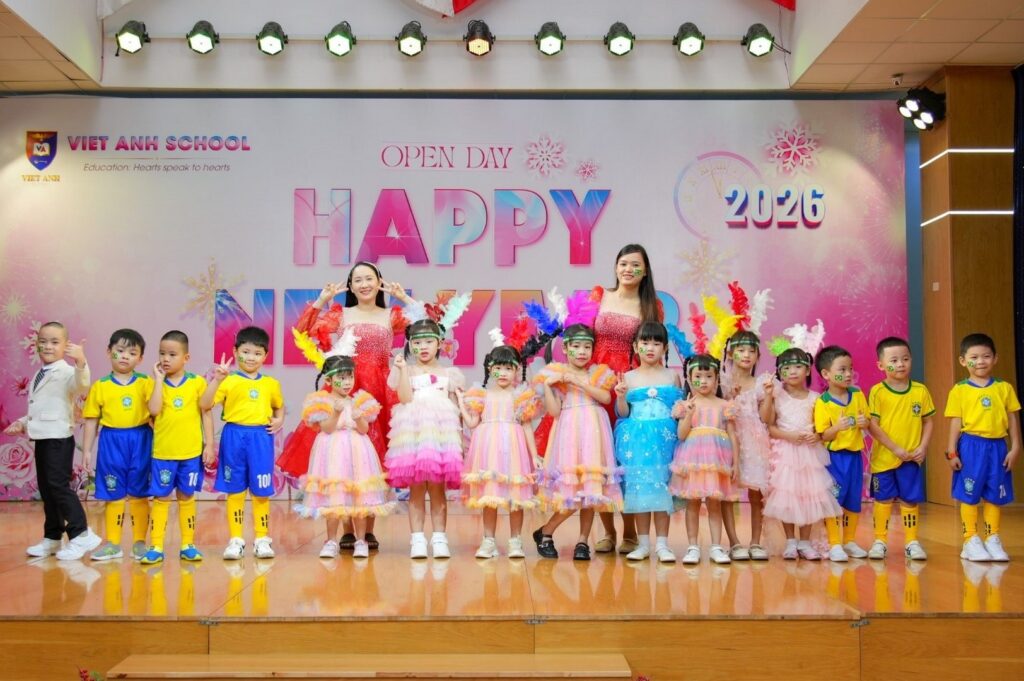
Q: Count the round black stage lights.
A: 10